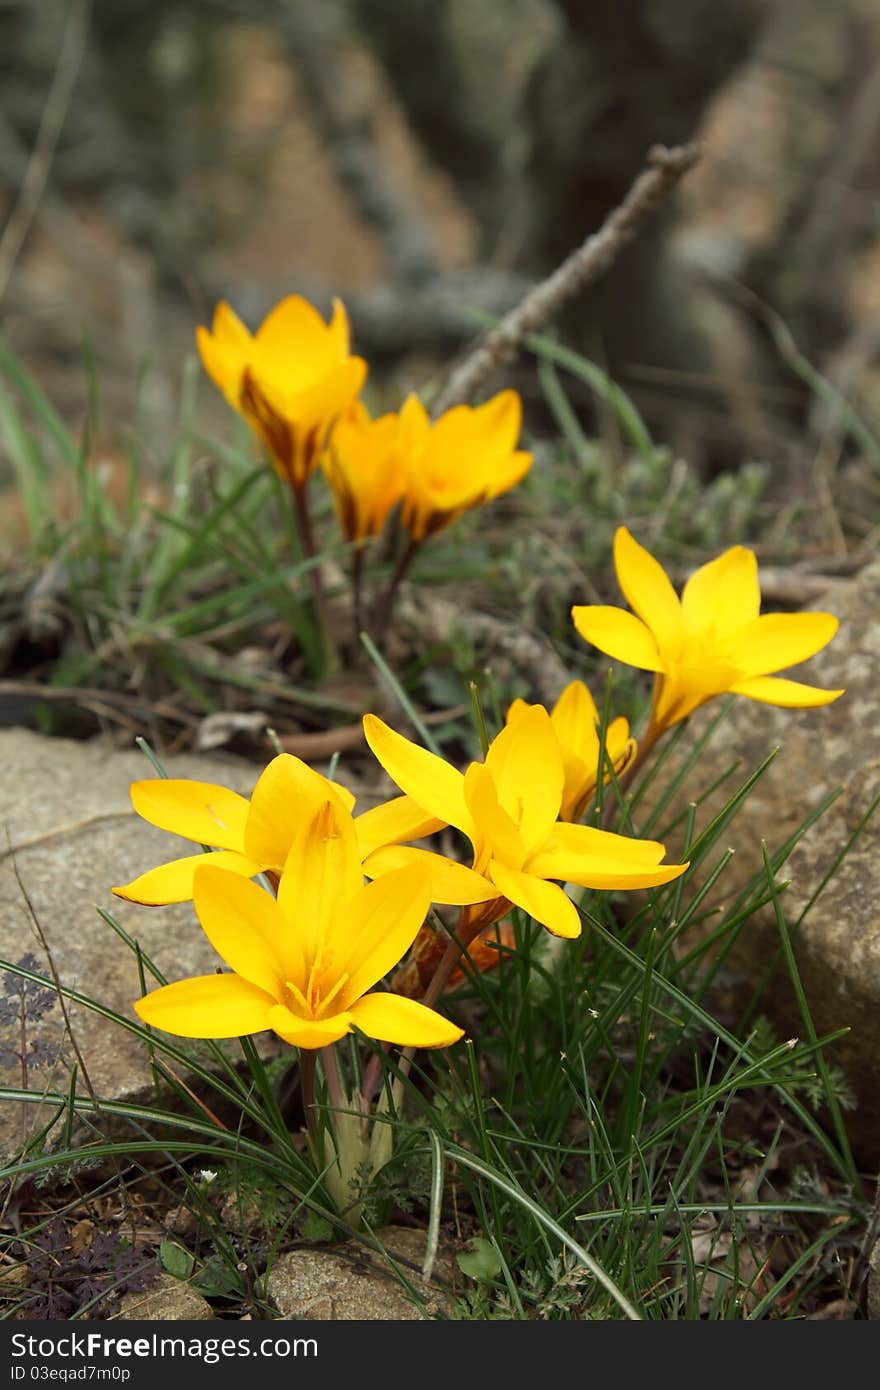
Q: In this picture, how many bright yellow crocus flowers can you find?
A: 8